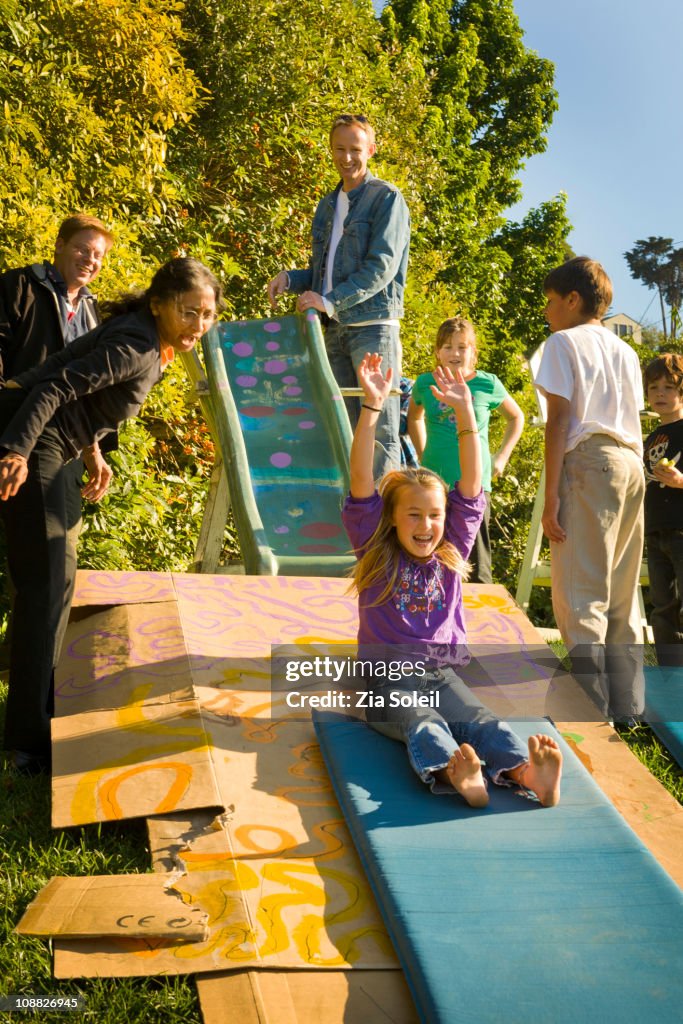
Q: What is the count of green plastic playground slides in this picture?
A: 1